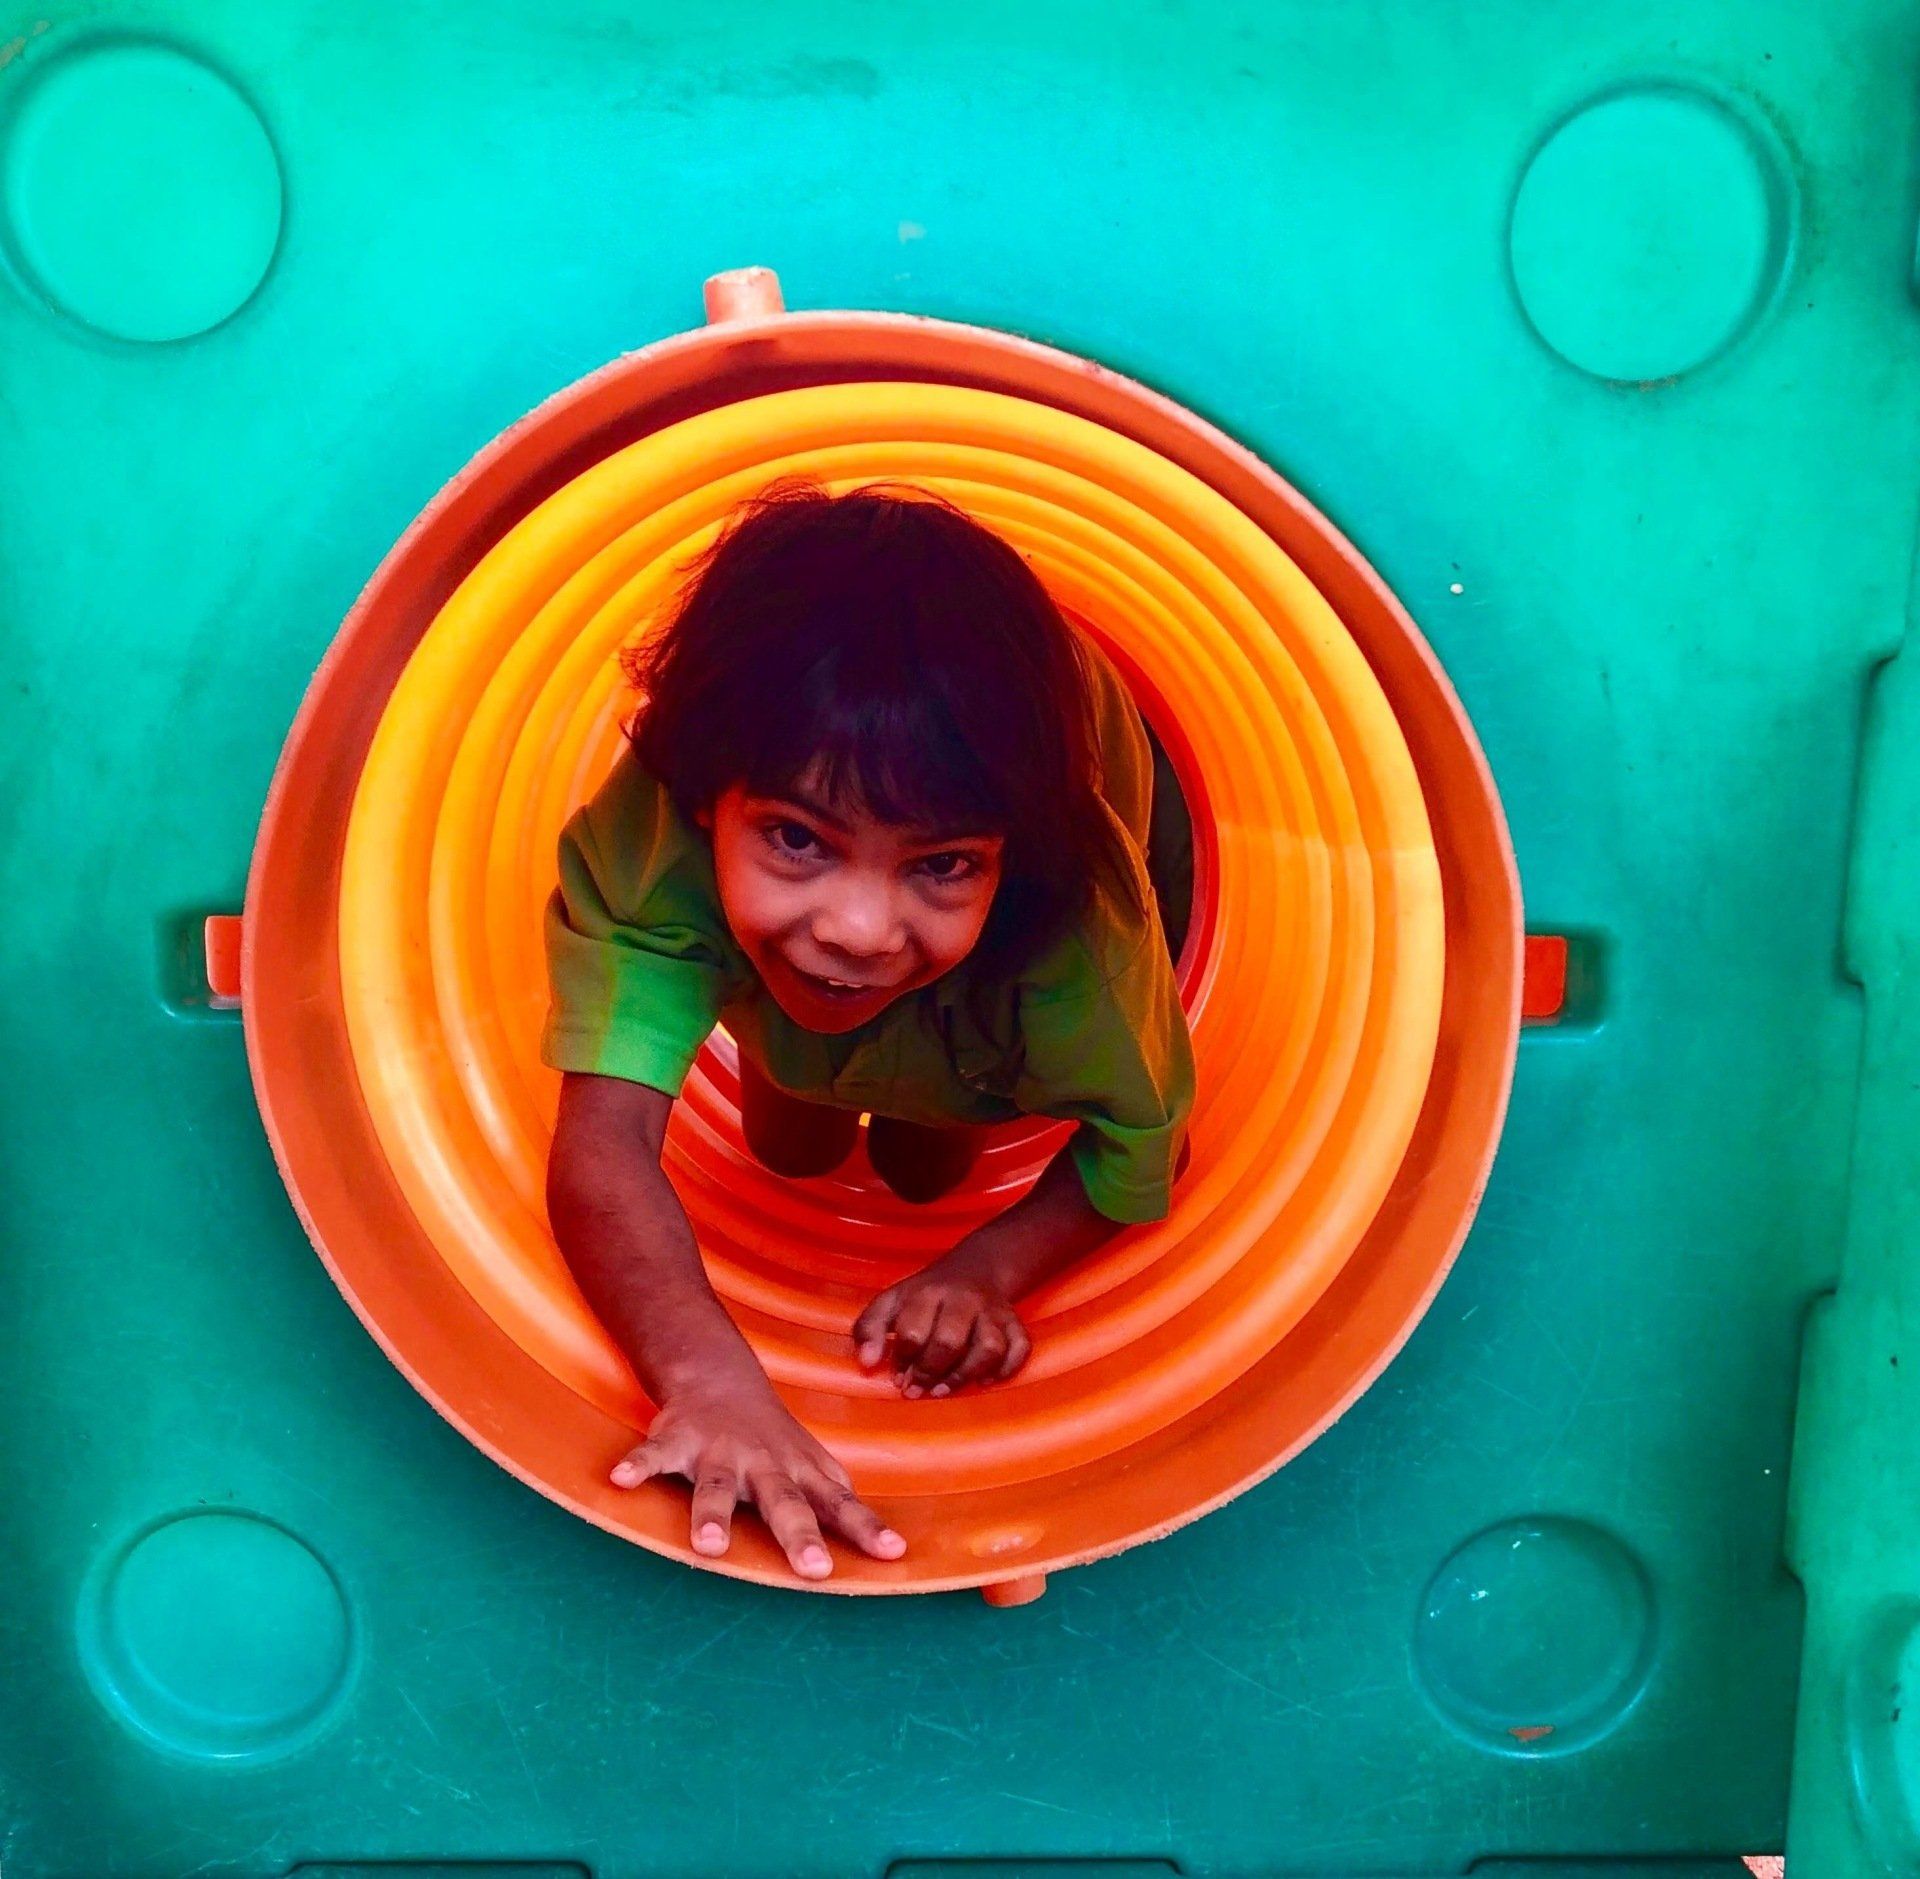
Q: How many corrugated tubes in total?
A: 1